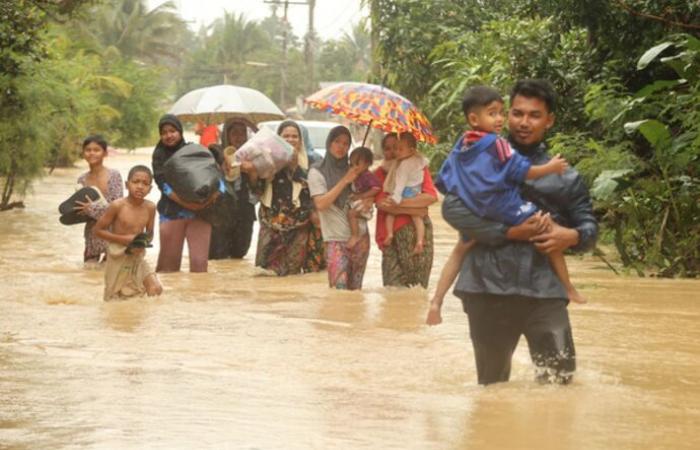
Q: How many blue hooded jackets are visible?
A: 1